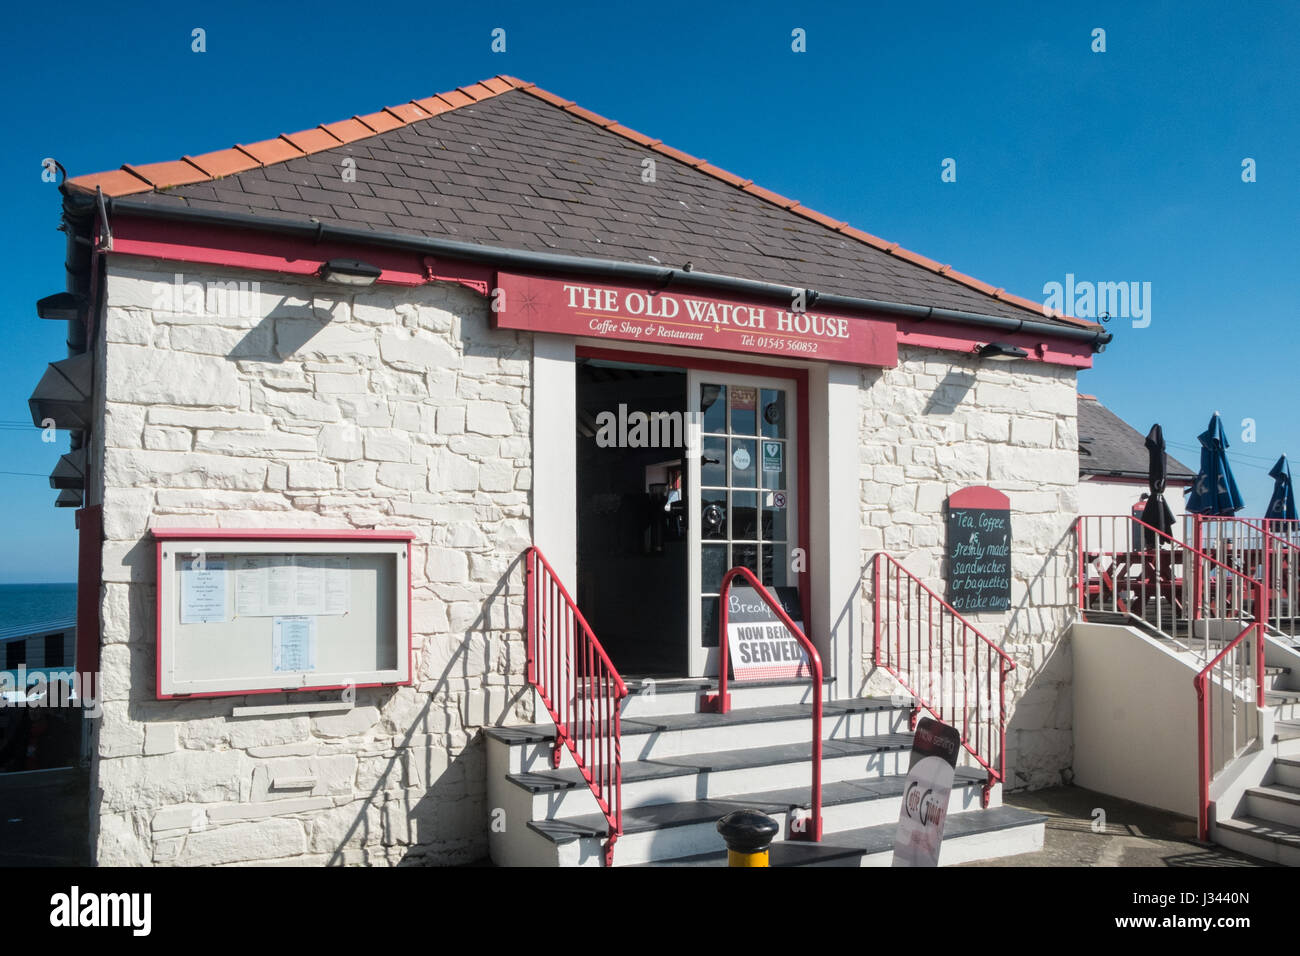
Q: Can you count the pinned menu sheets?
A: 3